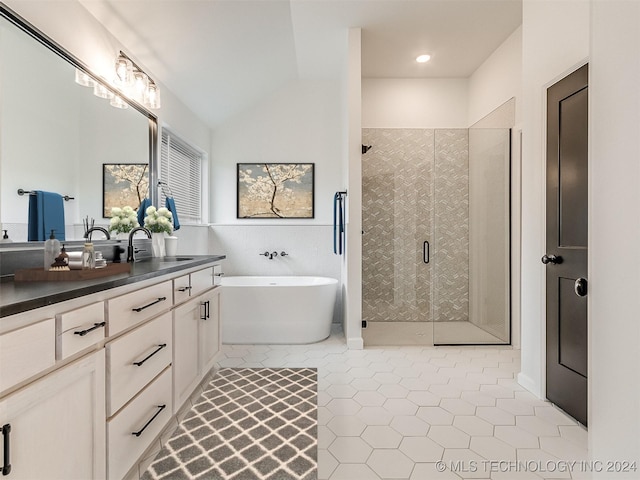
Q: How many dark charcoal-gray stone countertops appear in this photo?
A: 1